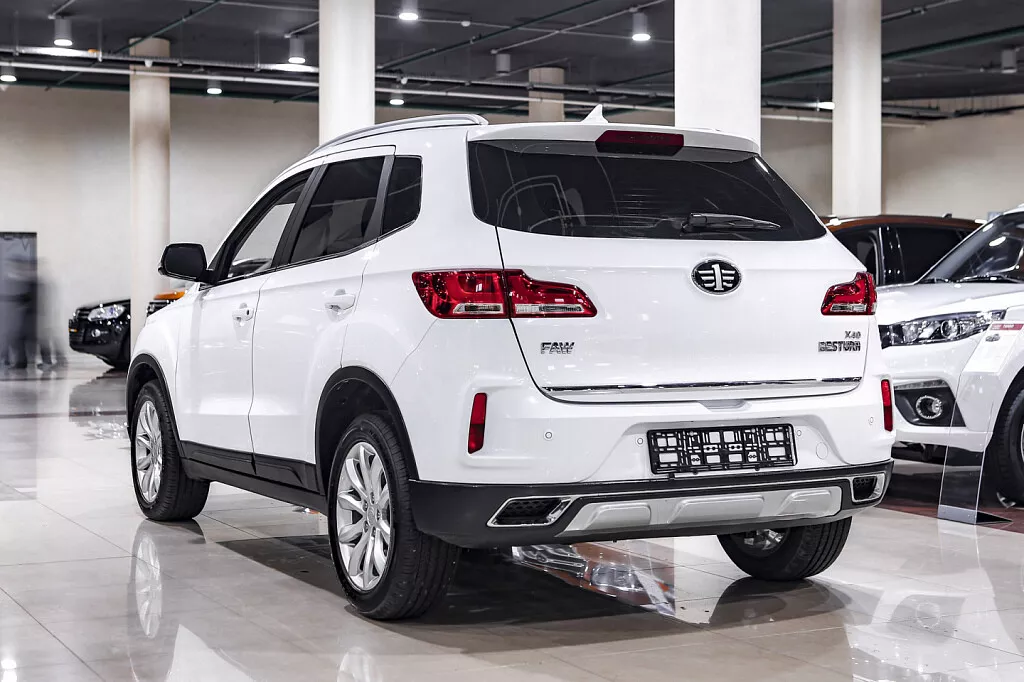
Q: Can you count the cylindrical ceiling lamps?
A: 9